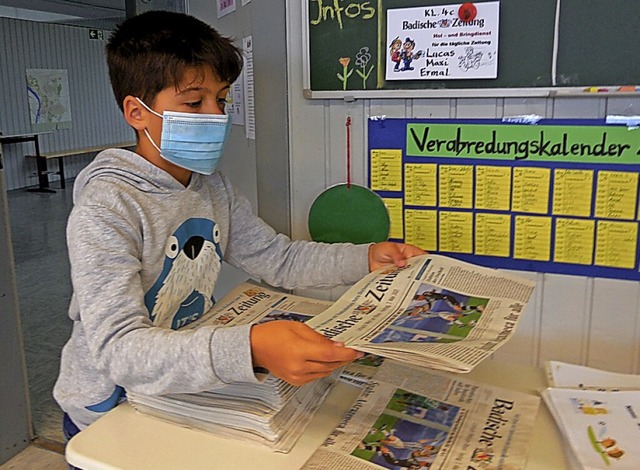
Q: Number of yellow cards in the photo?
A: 14